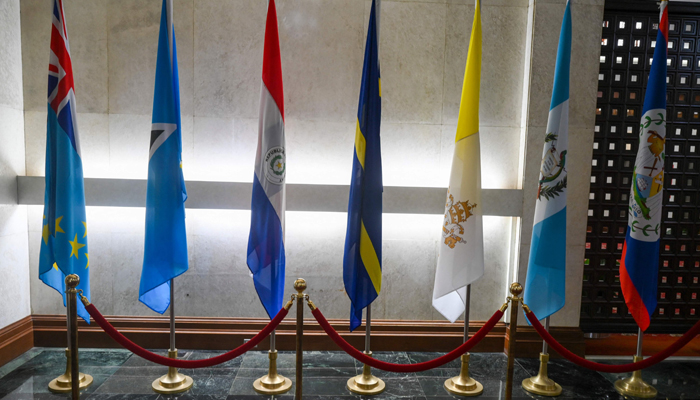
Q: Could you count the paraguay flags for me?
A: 1